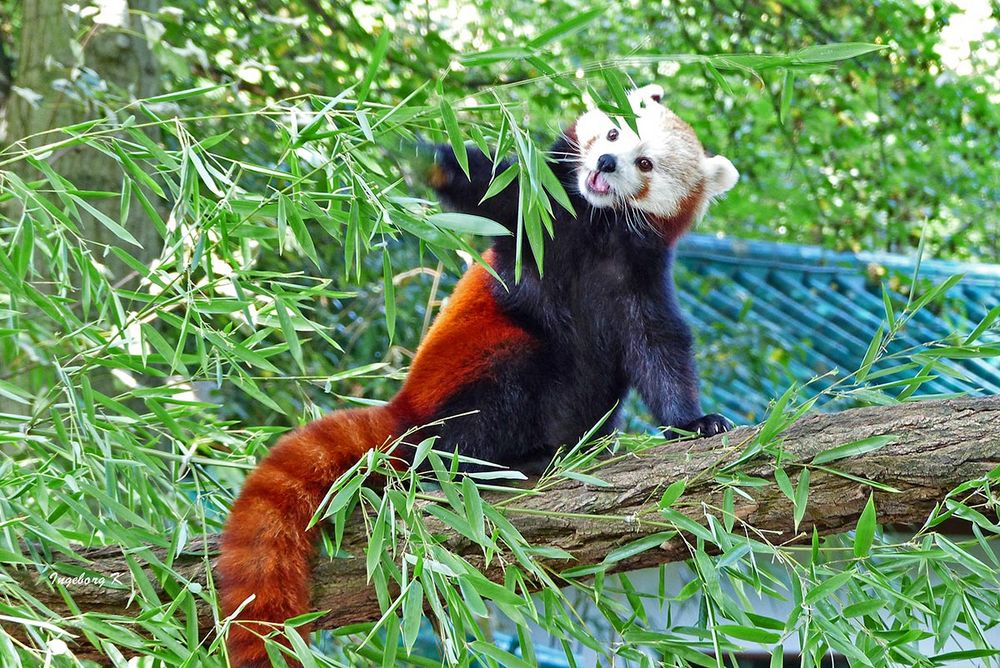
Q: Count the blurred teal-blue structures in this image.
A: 1